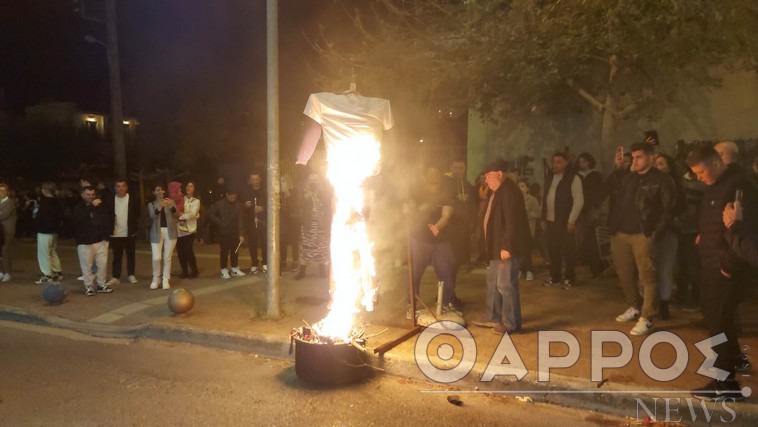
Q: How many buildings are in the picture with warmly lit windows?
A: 1